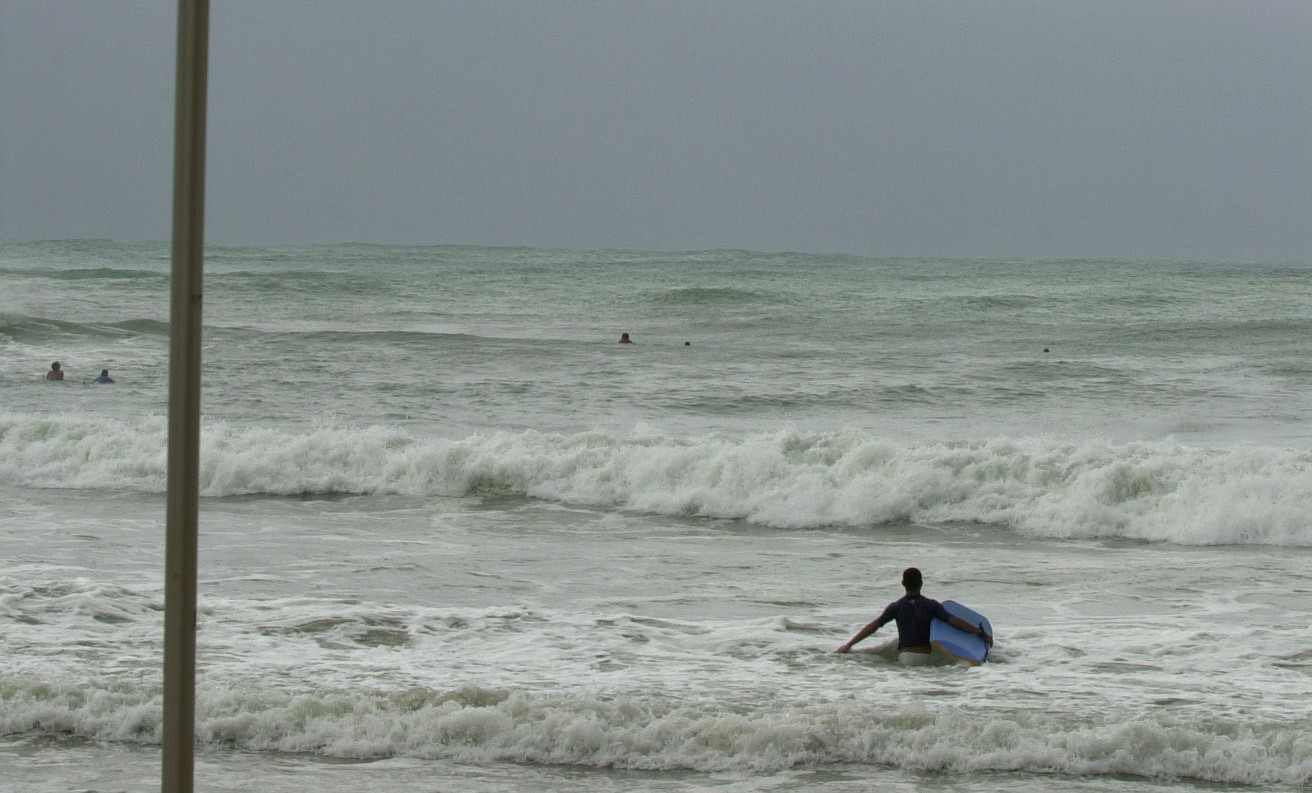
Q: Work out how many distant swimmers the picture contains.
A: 5